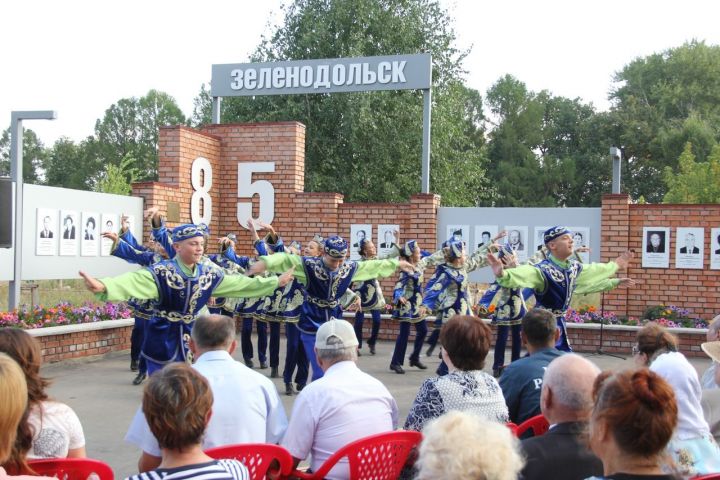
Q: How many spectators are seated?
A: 14